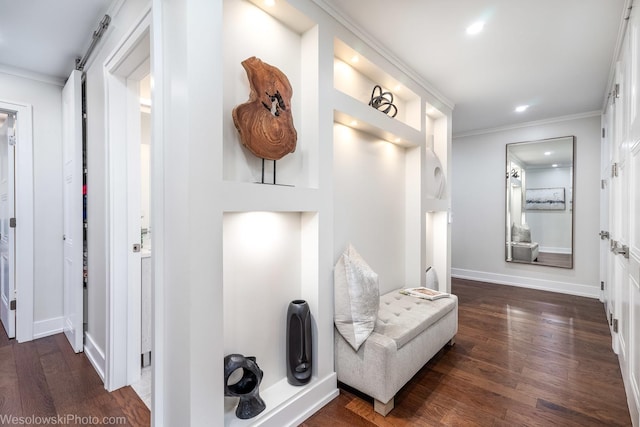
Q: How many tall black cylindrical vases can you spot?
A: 1